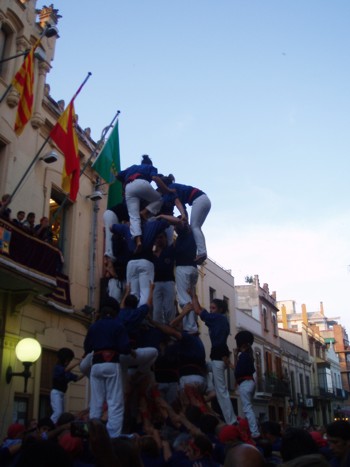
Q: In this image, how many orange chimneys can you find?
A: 3